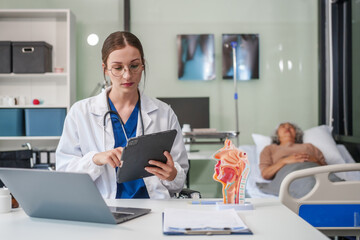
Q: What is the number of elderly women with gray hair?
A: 1